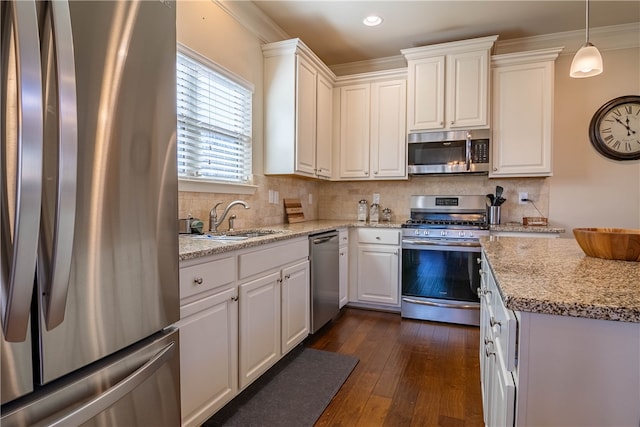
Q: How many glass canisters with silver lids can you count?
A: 3